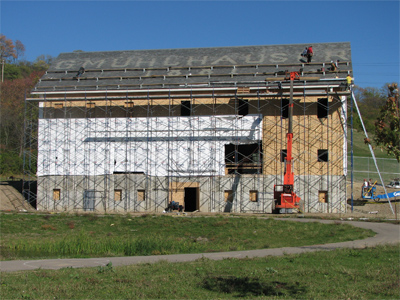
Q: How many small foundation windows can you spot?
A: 6